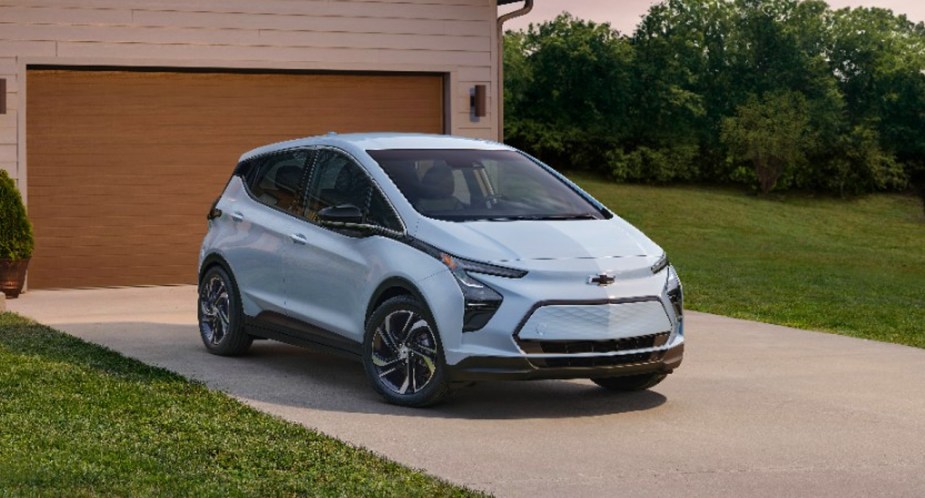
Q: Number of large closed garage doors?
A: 1